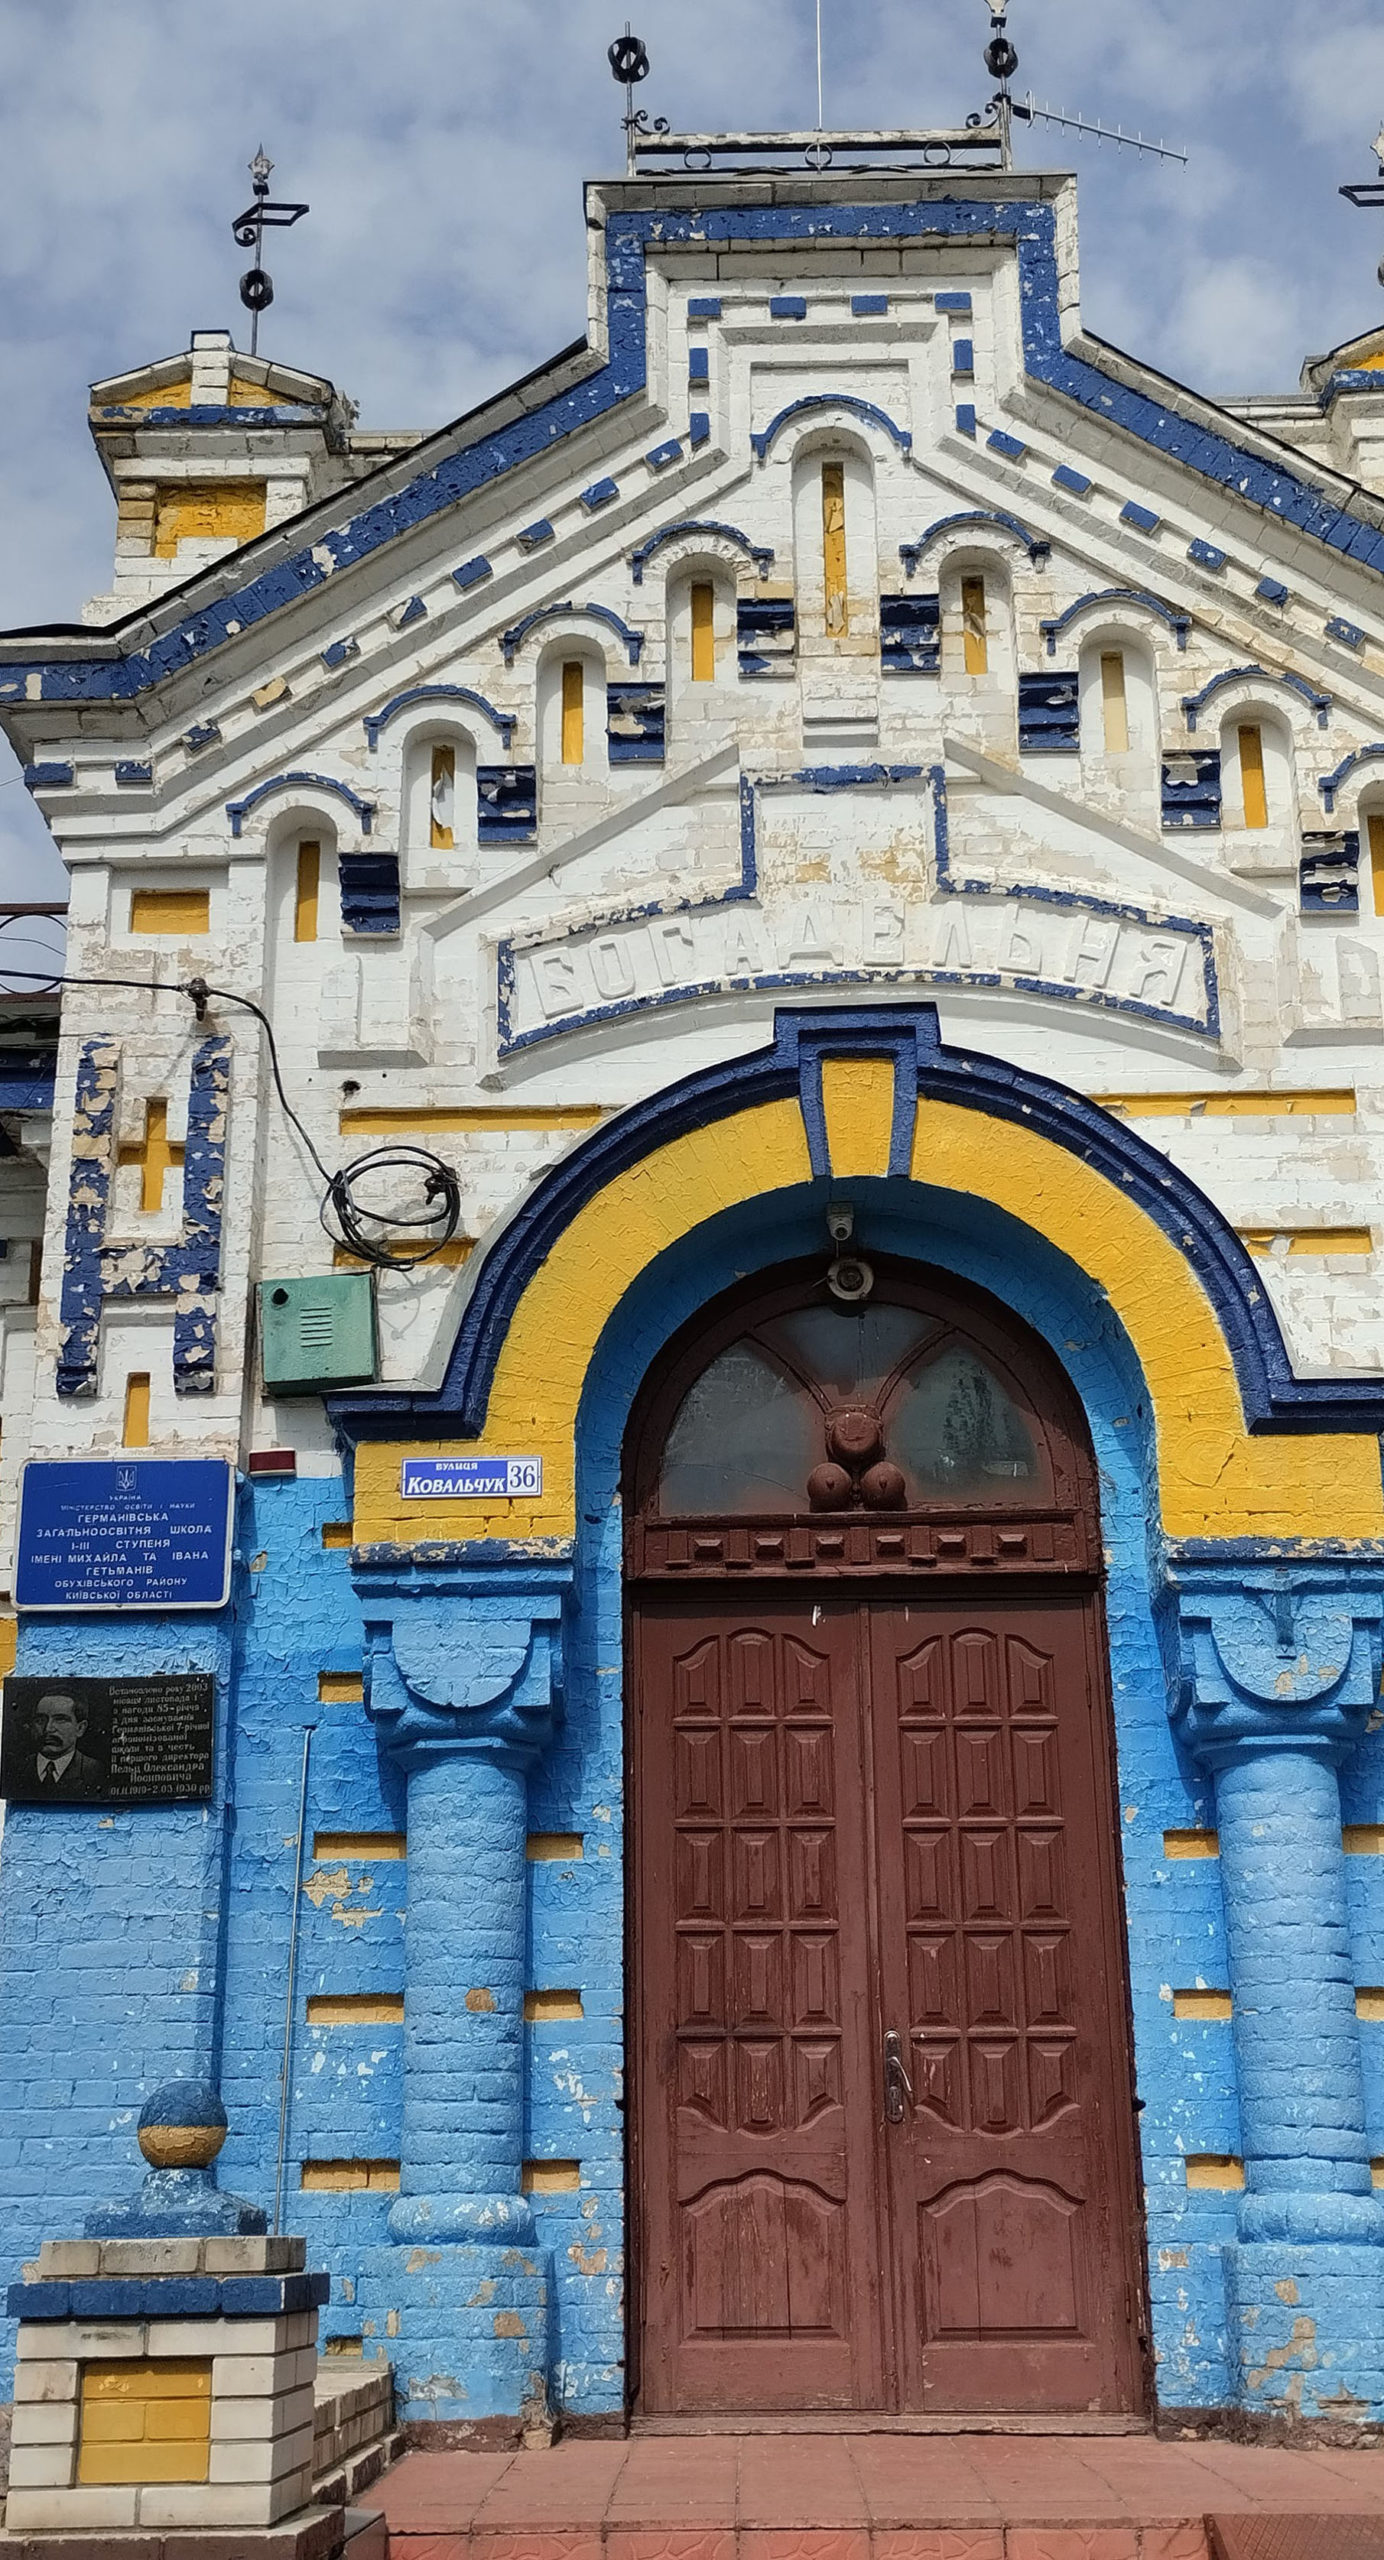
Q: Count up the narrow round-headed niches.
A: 9